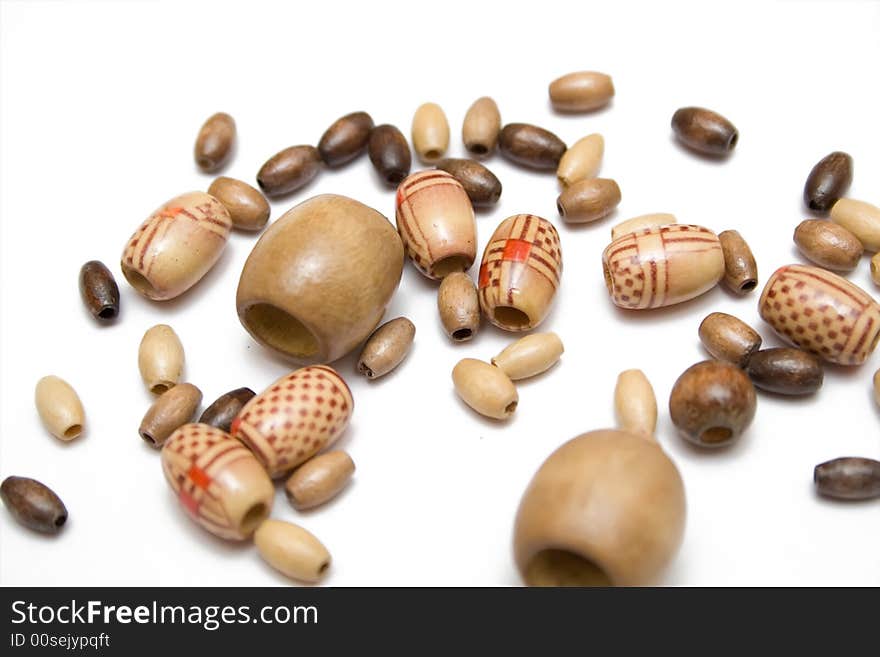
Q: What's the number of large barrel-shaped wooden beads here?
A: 2